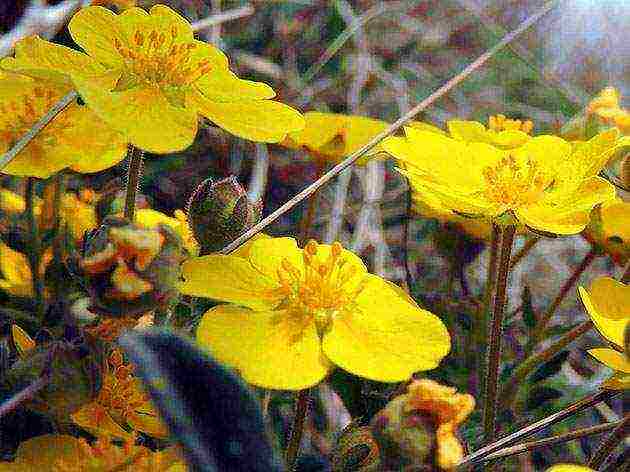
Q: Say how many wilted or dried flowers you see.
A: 2